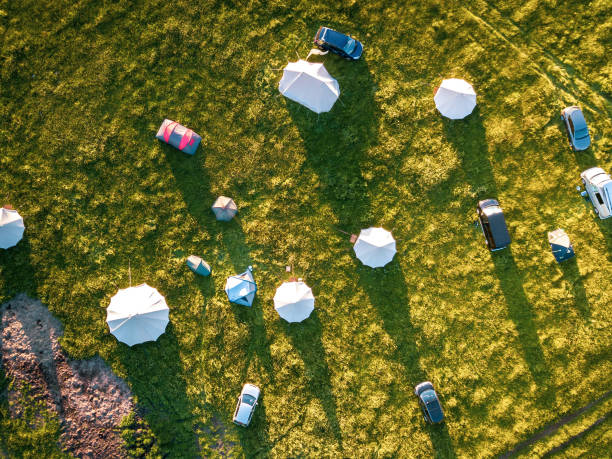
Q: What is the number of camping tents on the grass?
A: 11